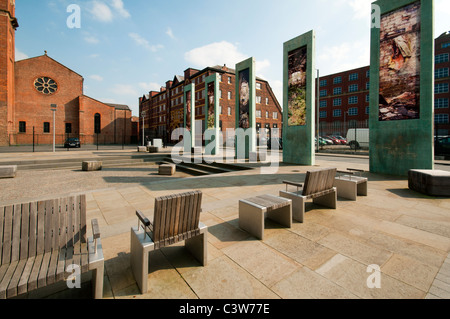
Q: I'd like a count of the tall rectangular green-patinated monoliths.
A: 5